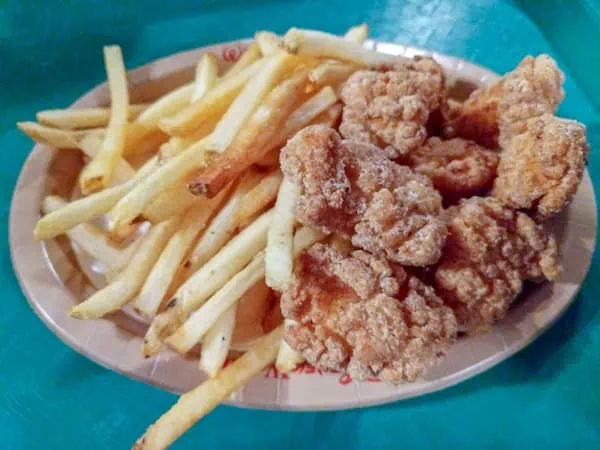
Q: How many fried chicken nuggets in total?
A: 7